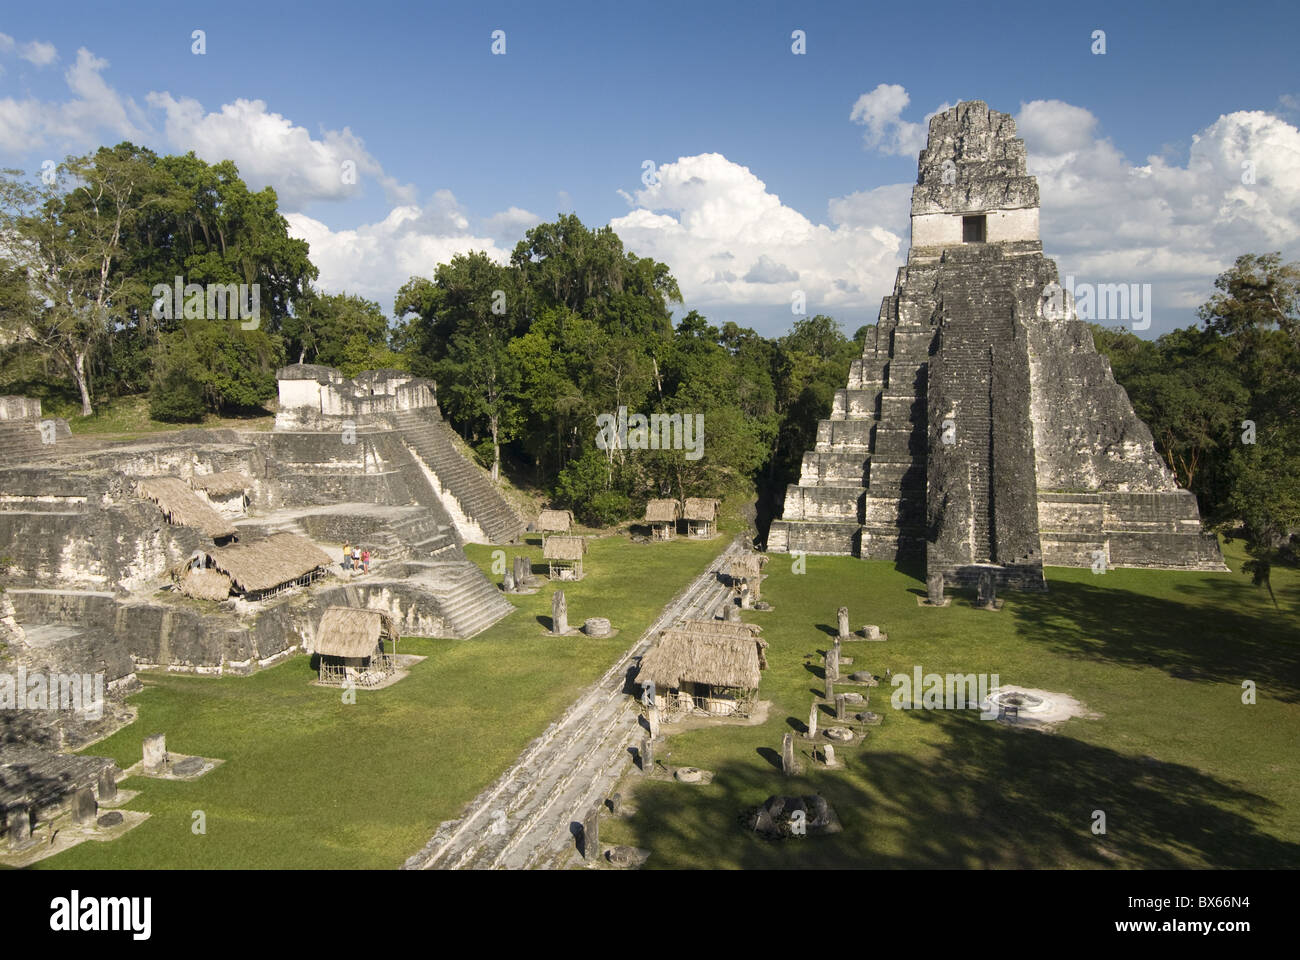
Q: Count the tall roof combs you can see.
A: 1